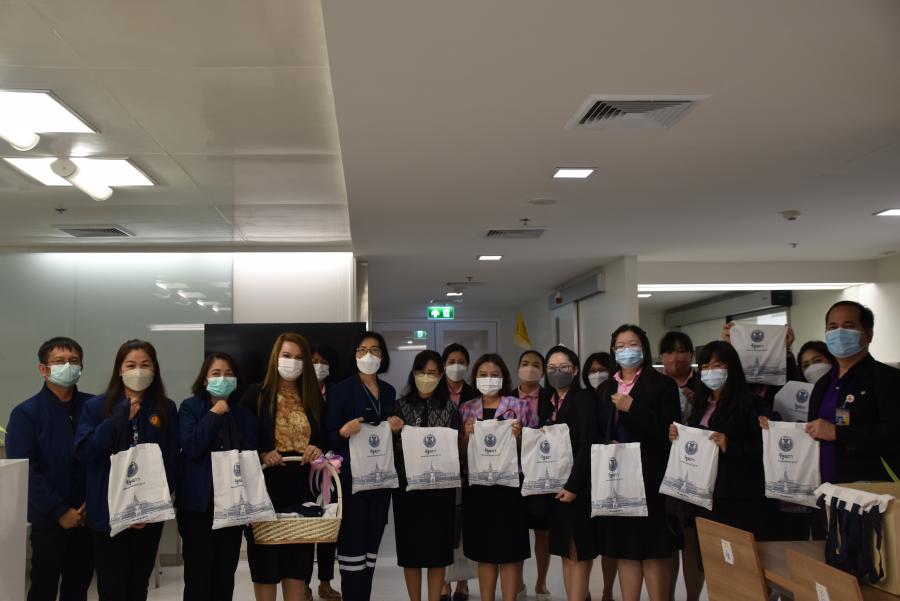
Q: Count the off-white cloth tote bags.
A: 11